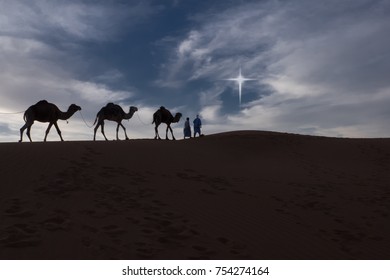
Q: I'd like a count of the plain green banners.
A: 0